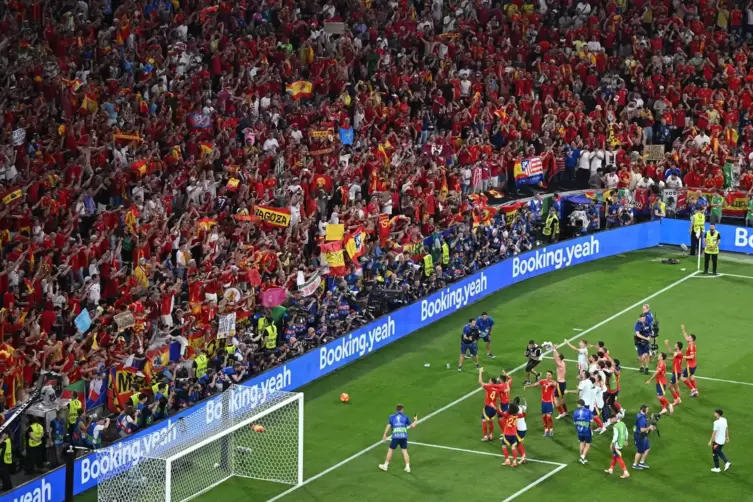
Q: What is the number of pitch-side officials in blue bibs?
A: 7